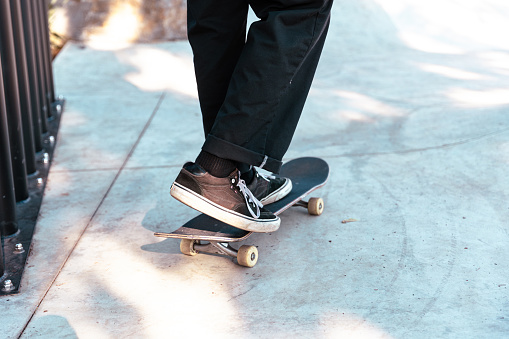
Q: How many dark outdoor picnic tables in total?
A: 0